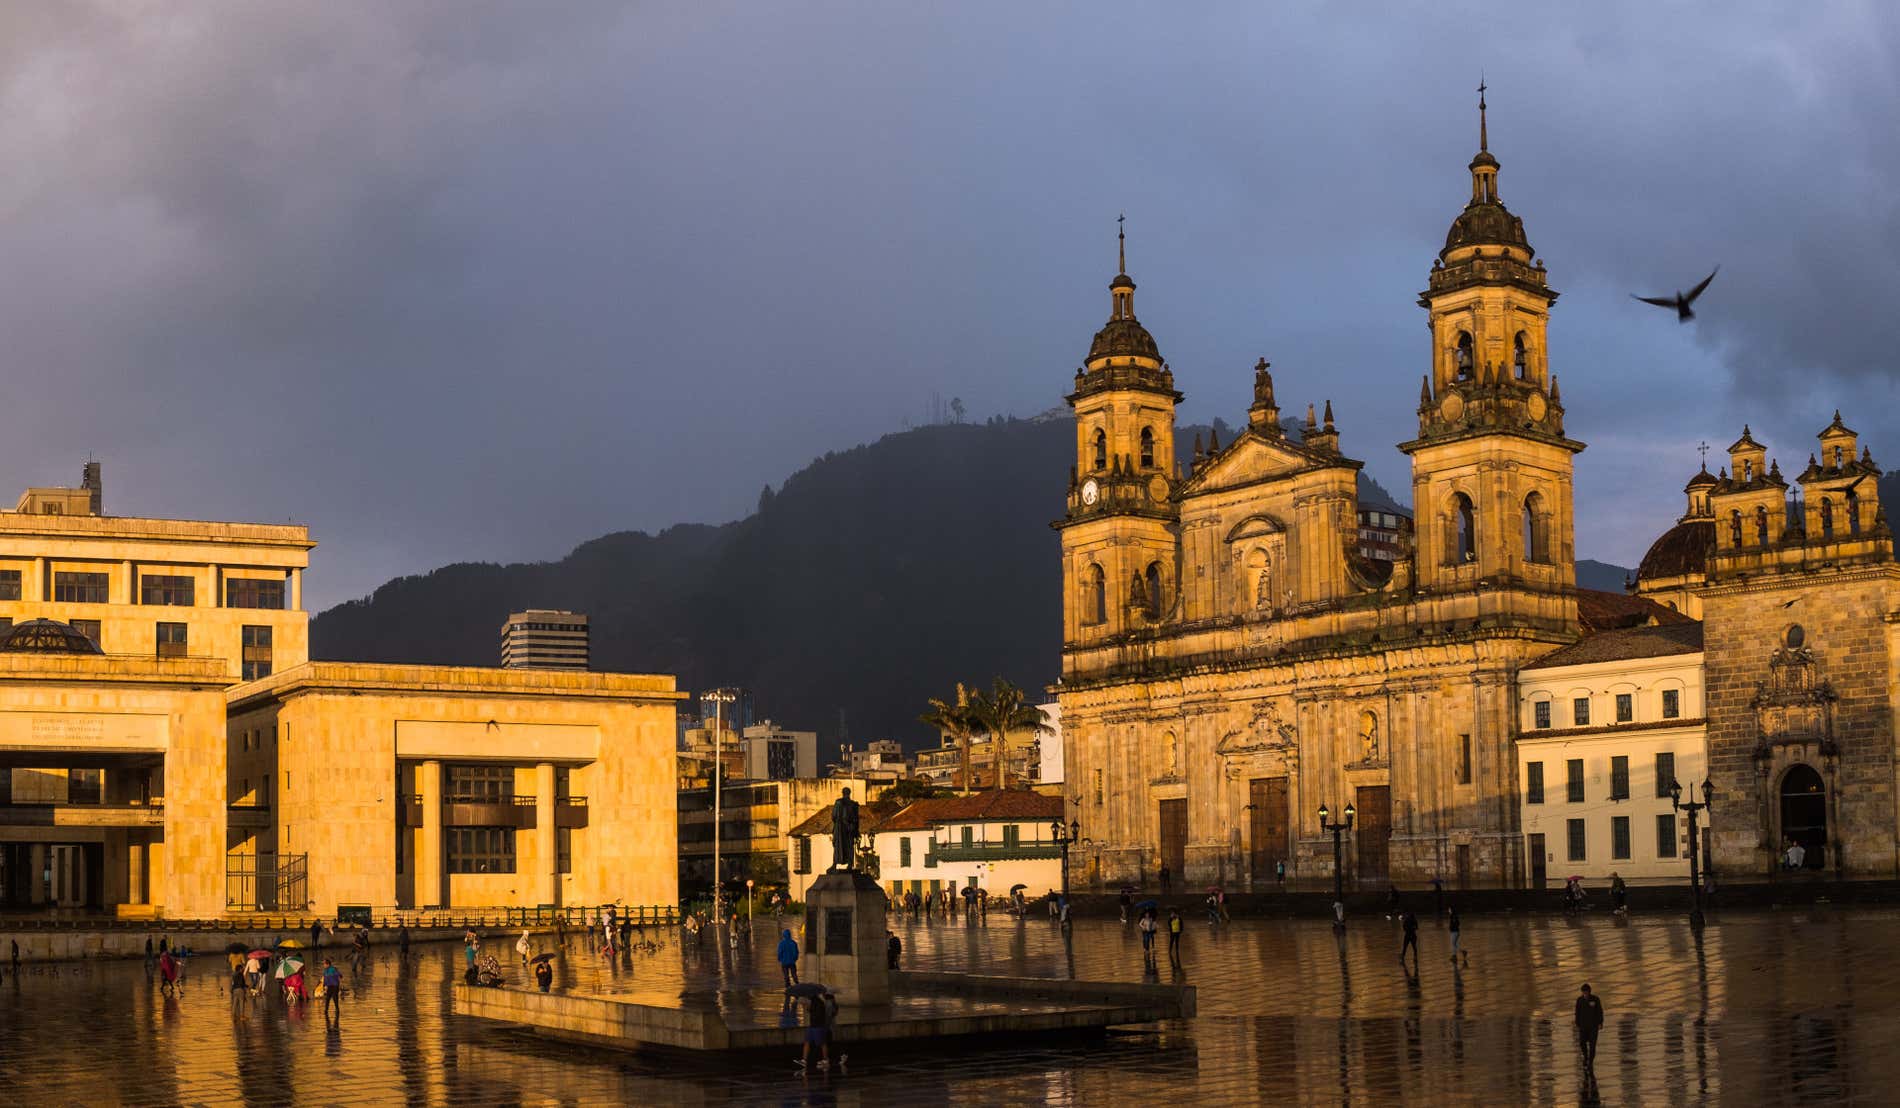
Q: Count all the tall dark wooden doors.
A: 3